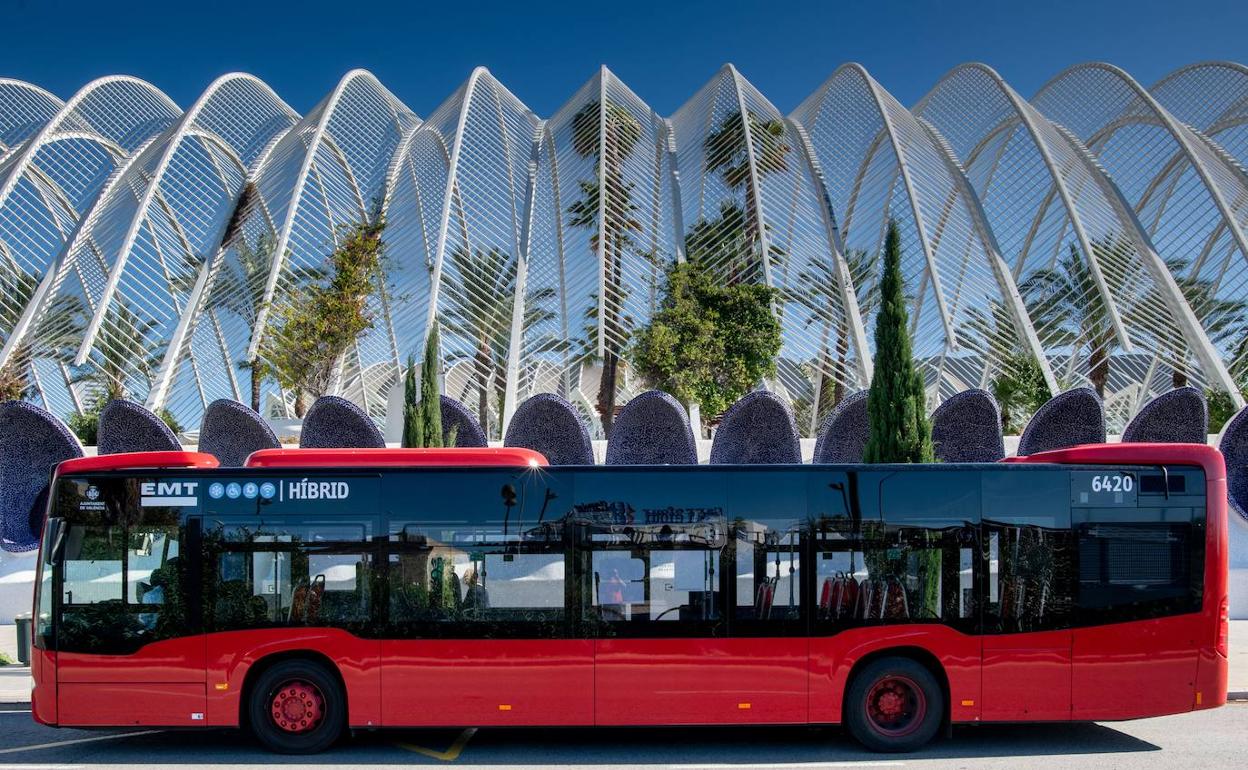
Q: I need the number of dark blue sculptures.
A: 13